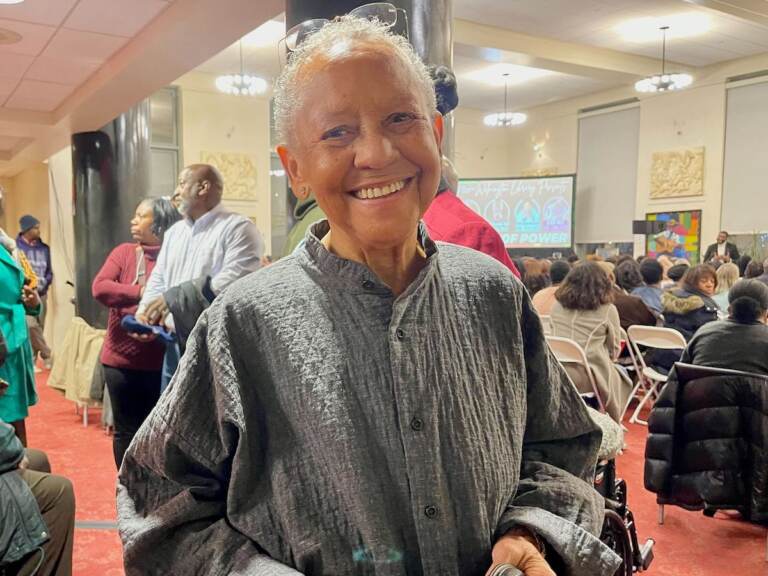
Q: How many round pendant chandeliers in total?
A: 3